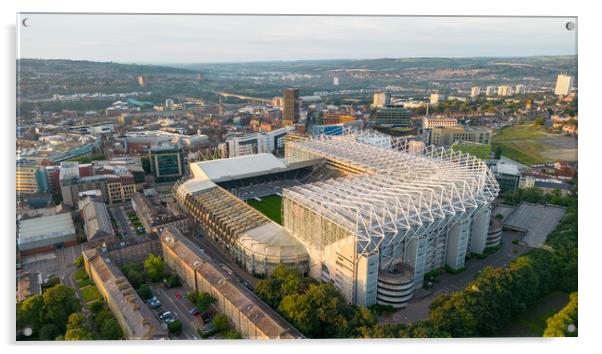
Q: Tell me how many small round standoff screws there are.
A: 4